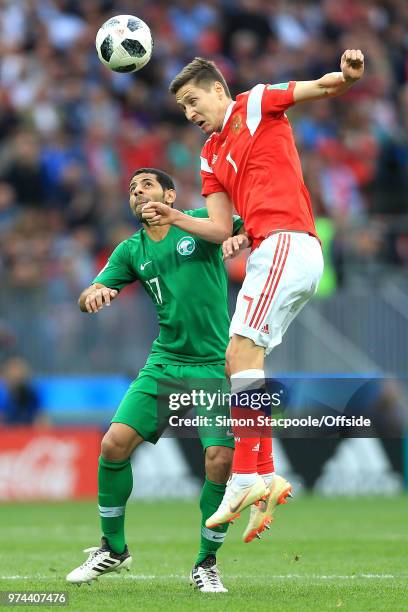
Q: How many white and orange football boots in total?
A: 2